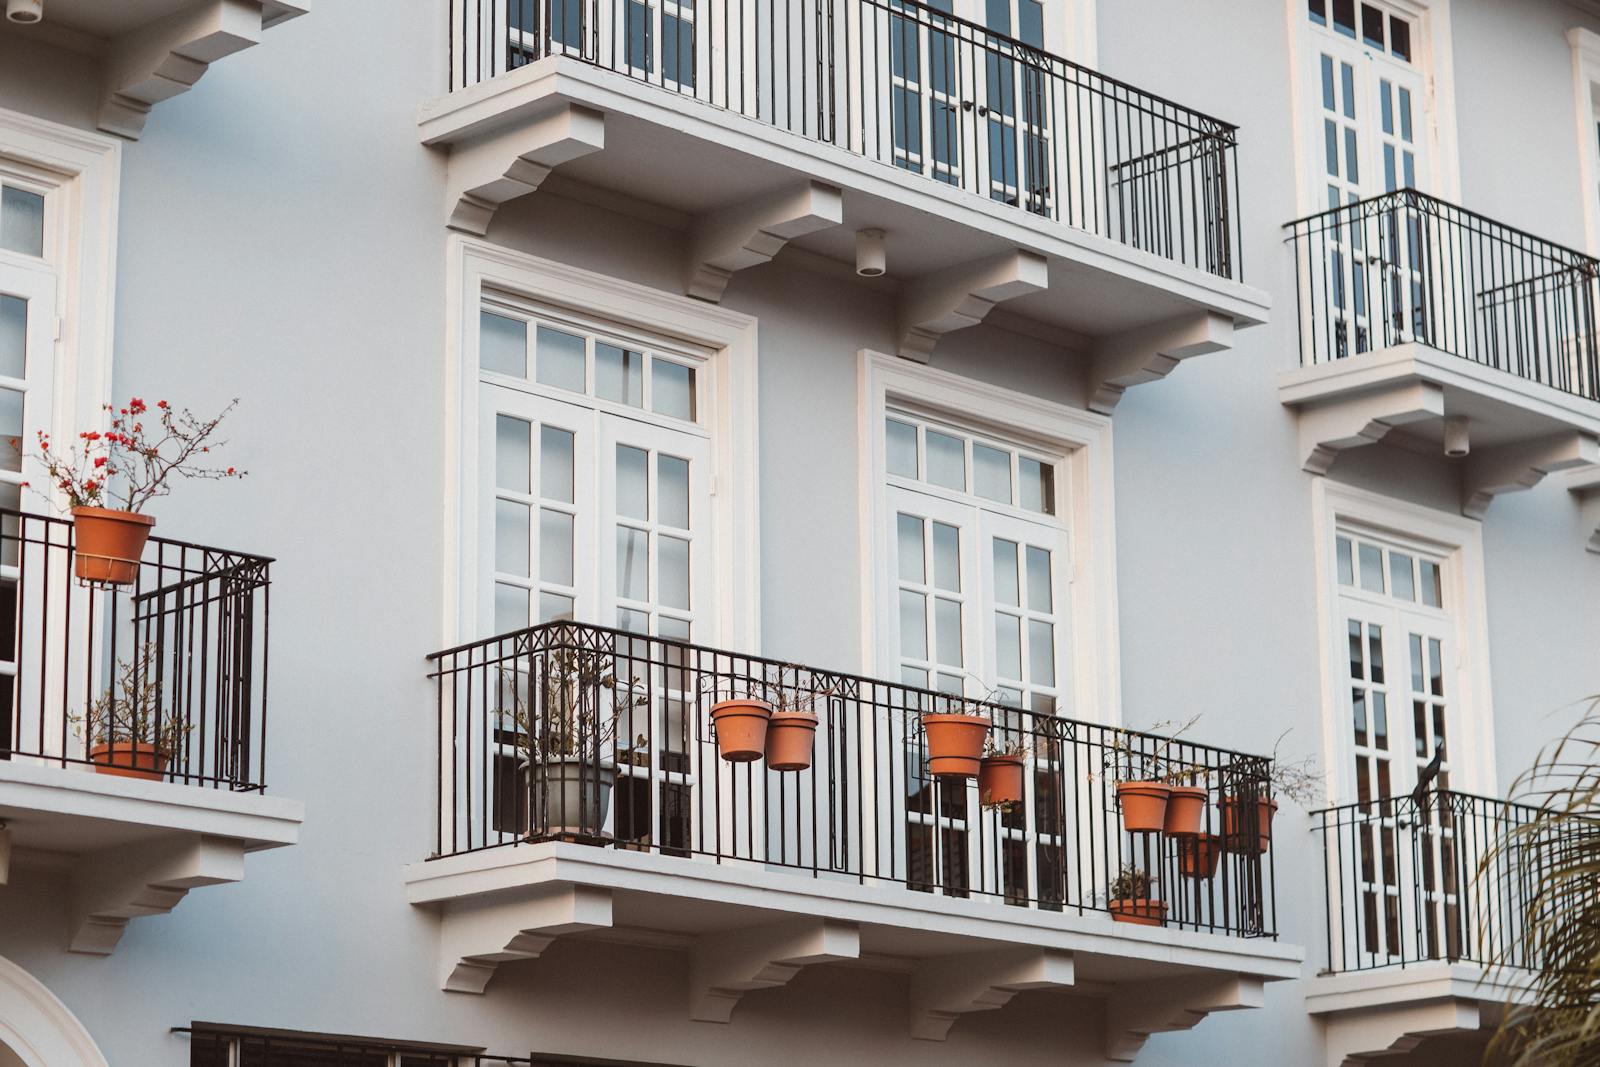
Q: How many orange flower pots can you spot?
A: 11